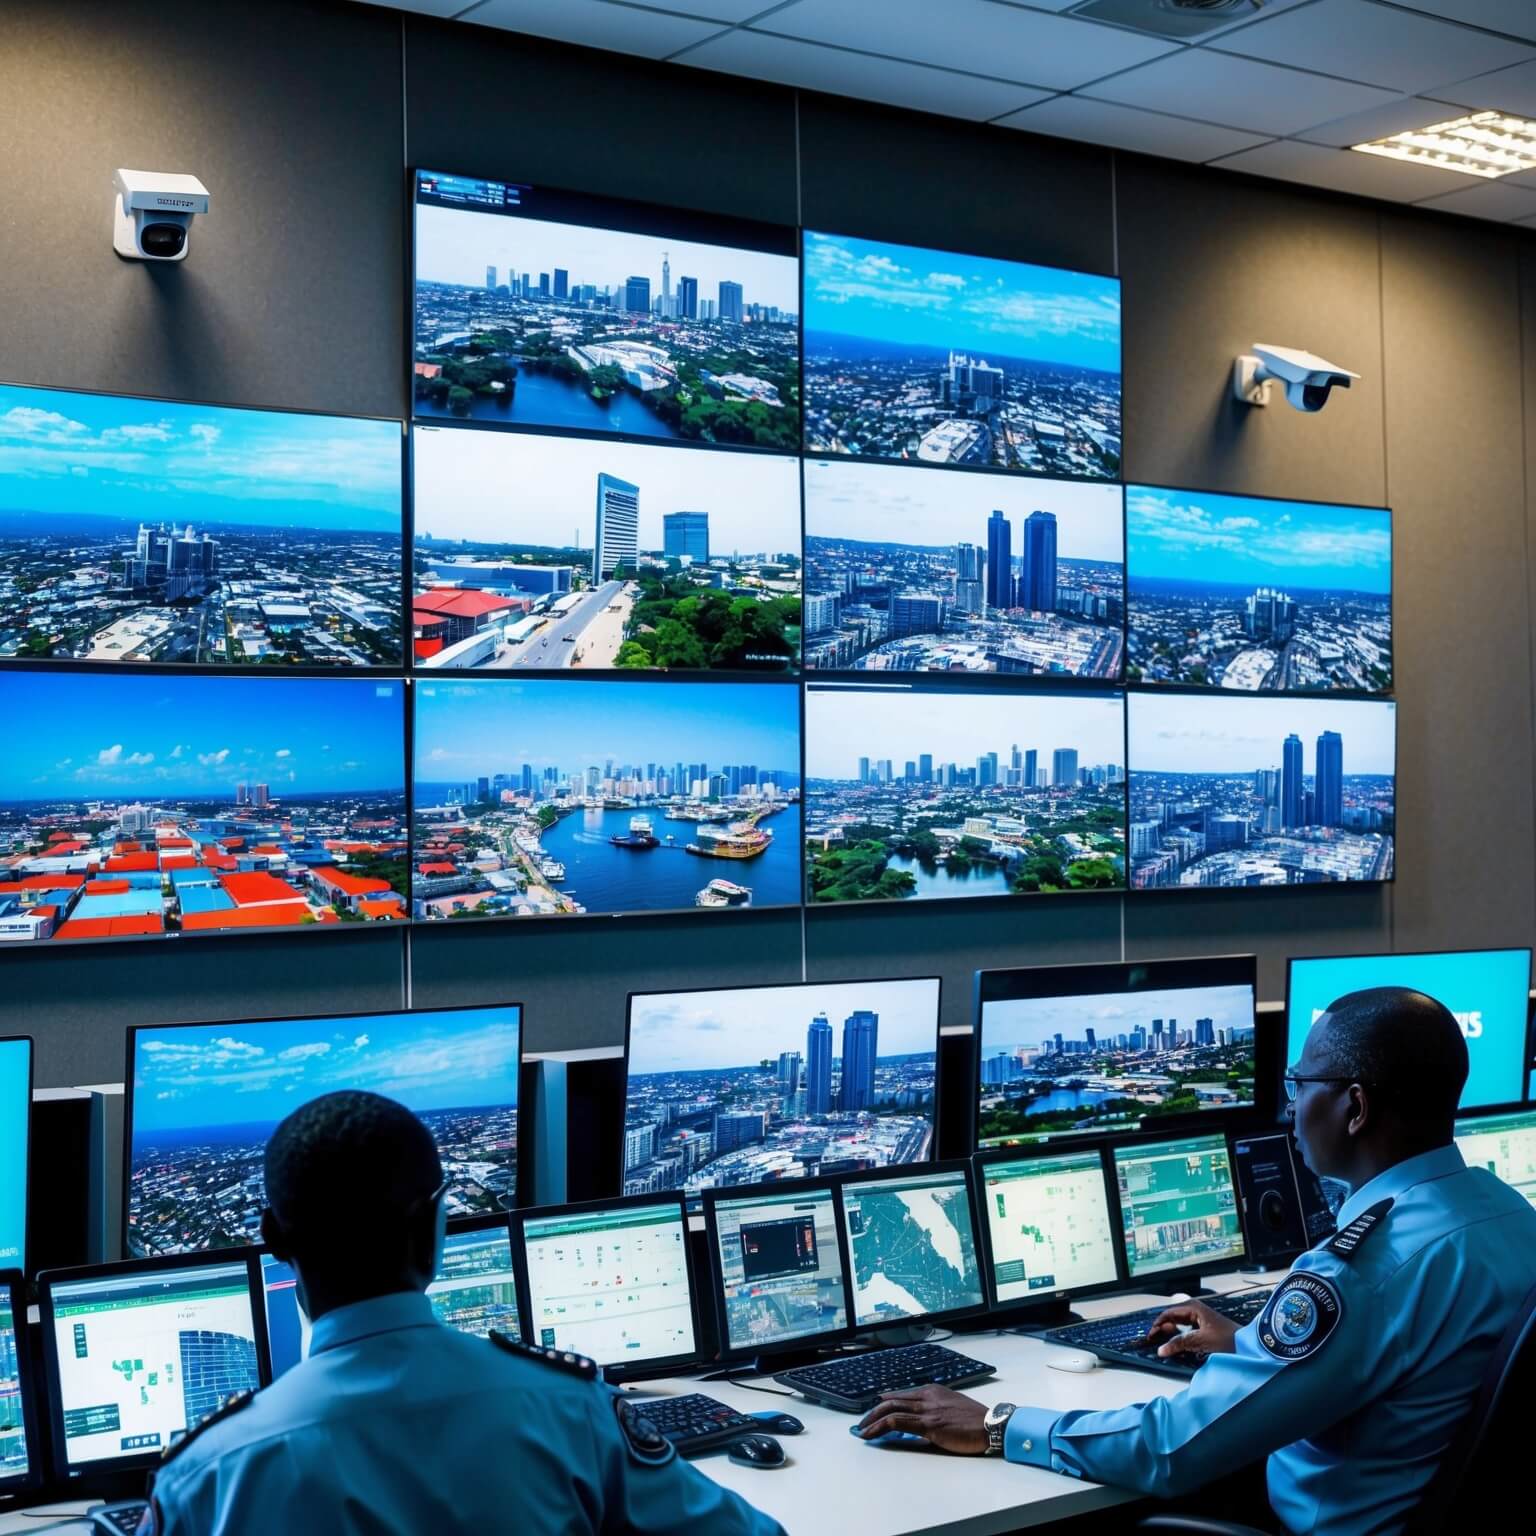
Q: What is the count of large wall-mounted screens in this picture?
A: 10